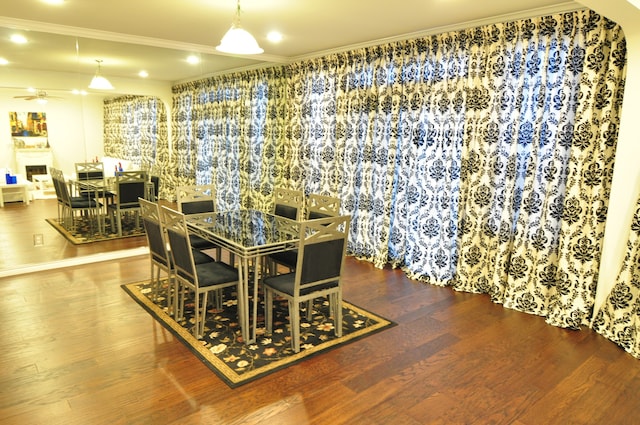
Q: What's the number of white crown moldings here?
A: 2